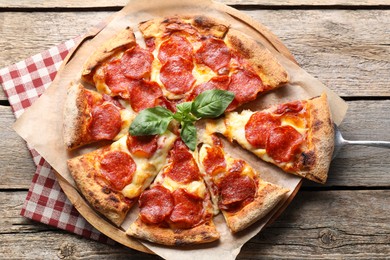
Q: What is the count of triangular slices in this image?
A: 8